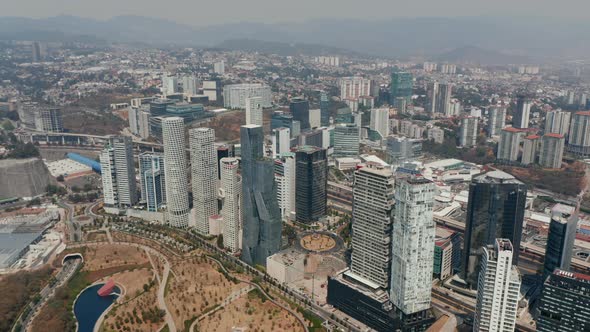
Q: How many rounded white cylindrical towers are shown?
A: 3